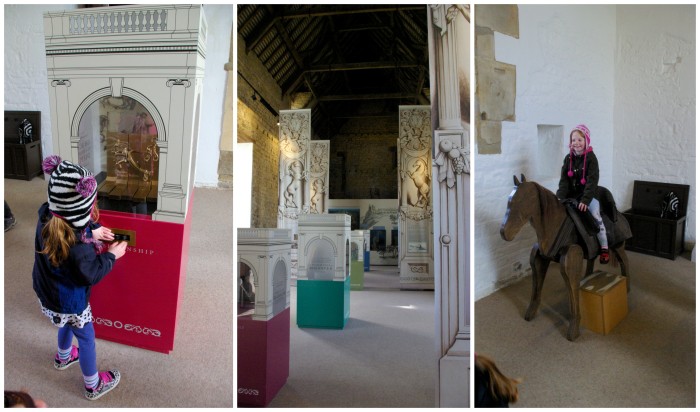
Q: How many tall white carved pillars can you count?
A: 4